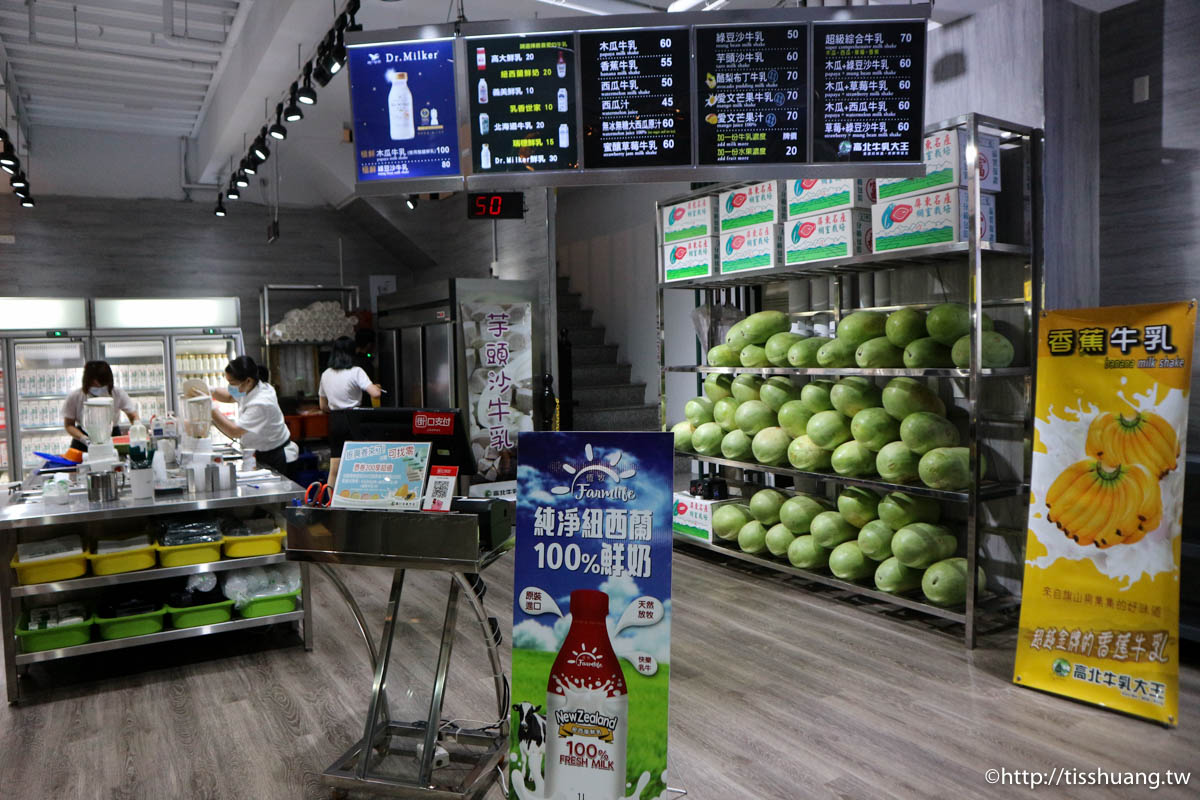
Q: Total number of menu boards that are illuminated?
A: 5